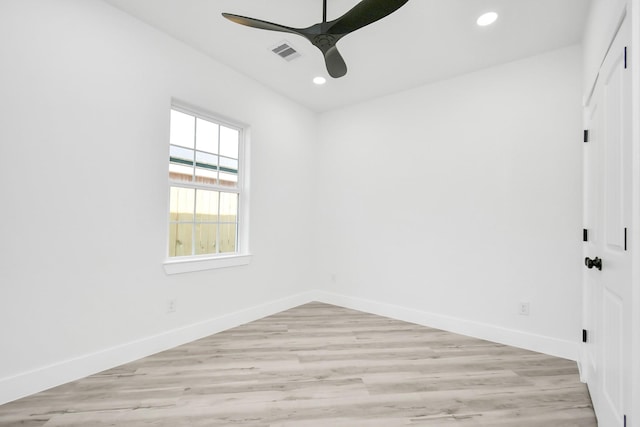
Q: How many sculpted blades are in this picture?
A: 3